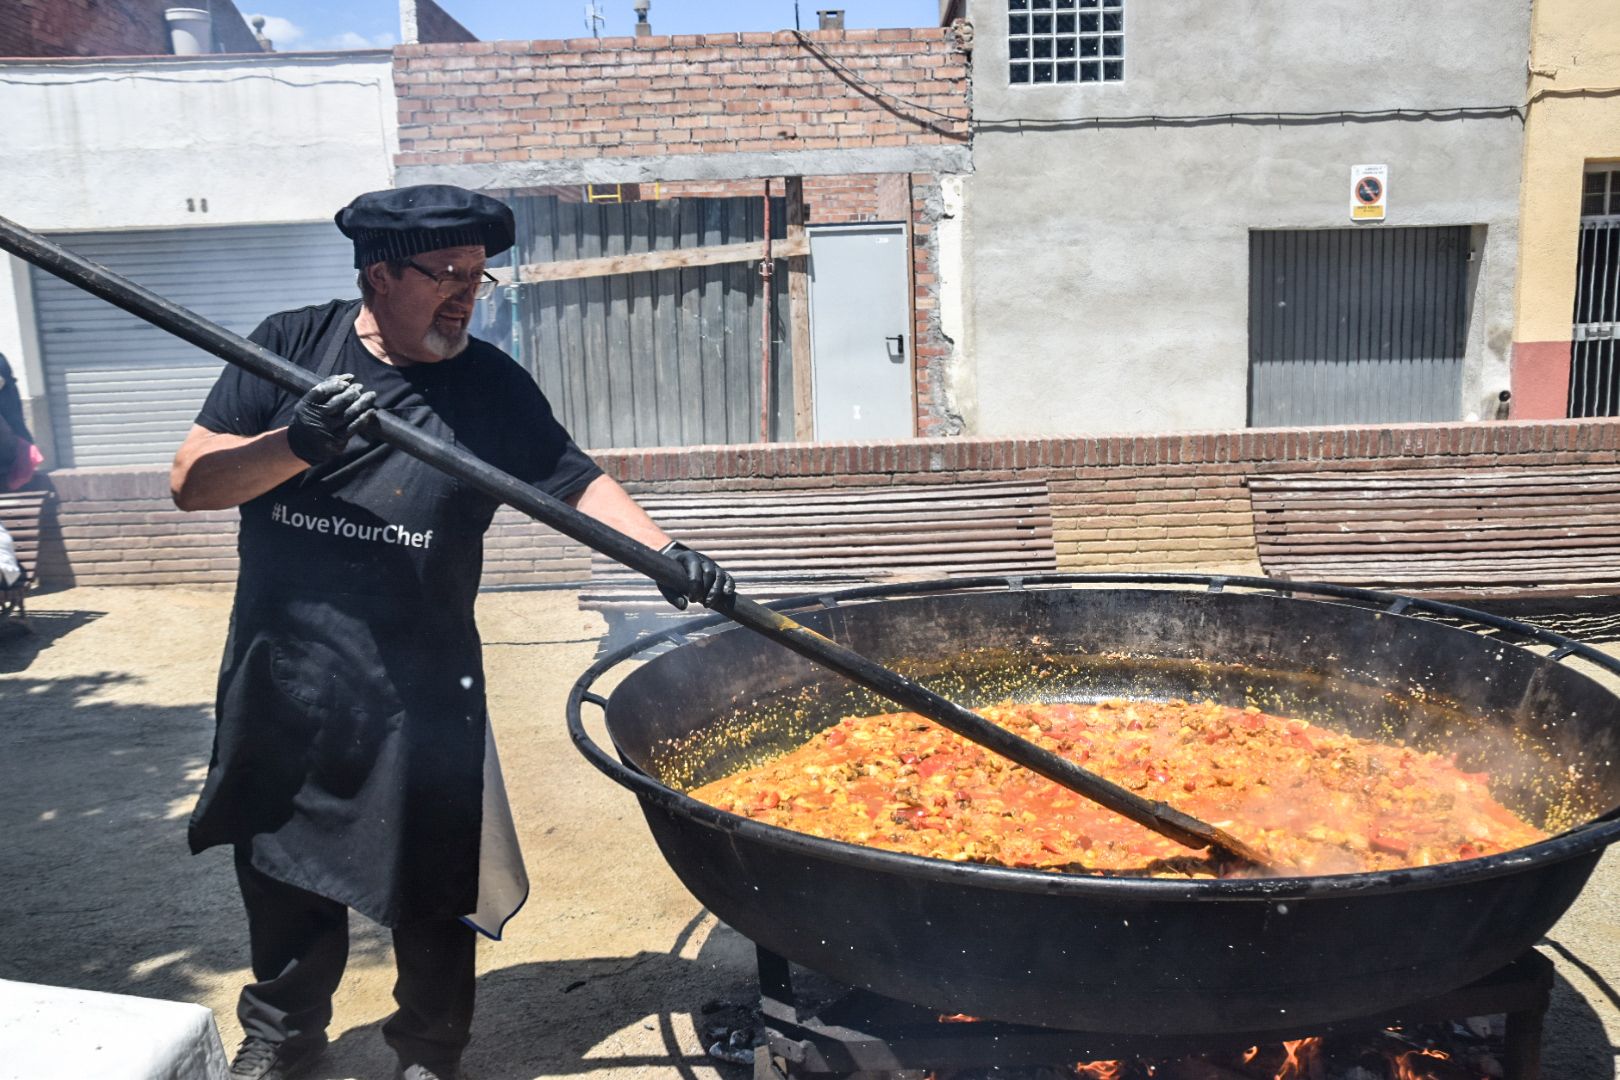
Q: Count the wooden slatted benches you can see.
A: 3